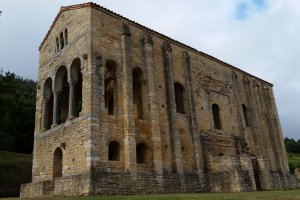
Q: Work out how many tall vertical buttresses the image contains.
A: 8